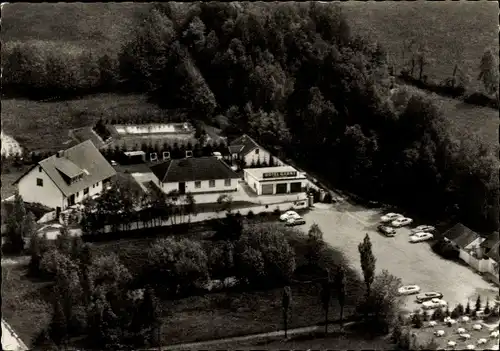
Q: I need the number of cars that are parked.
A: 10